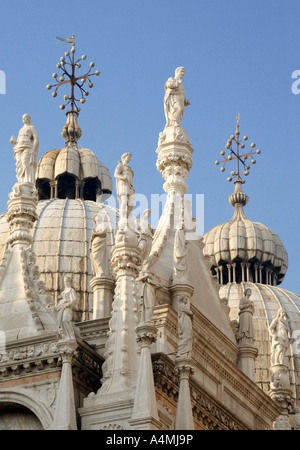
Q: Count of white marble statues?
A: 11